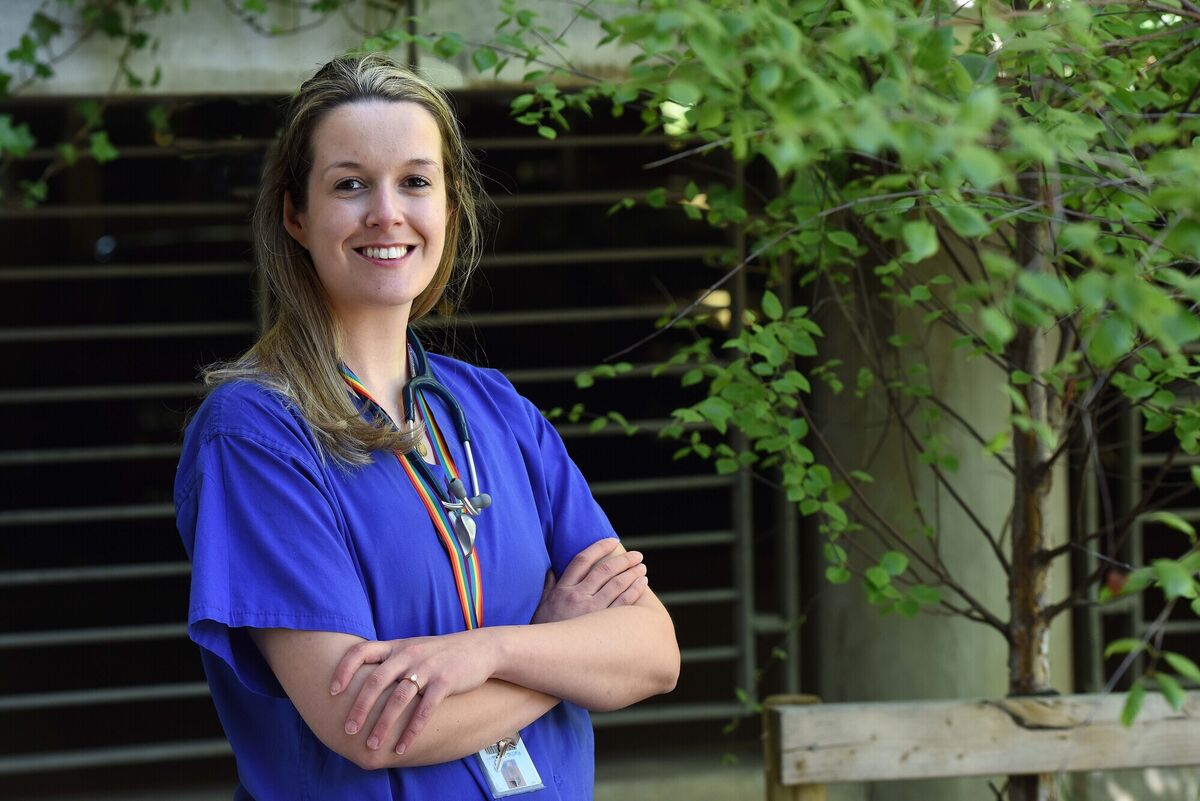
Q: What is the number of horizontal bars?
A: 11